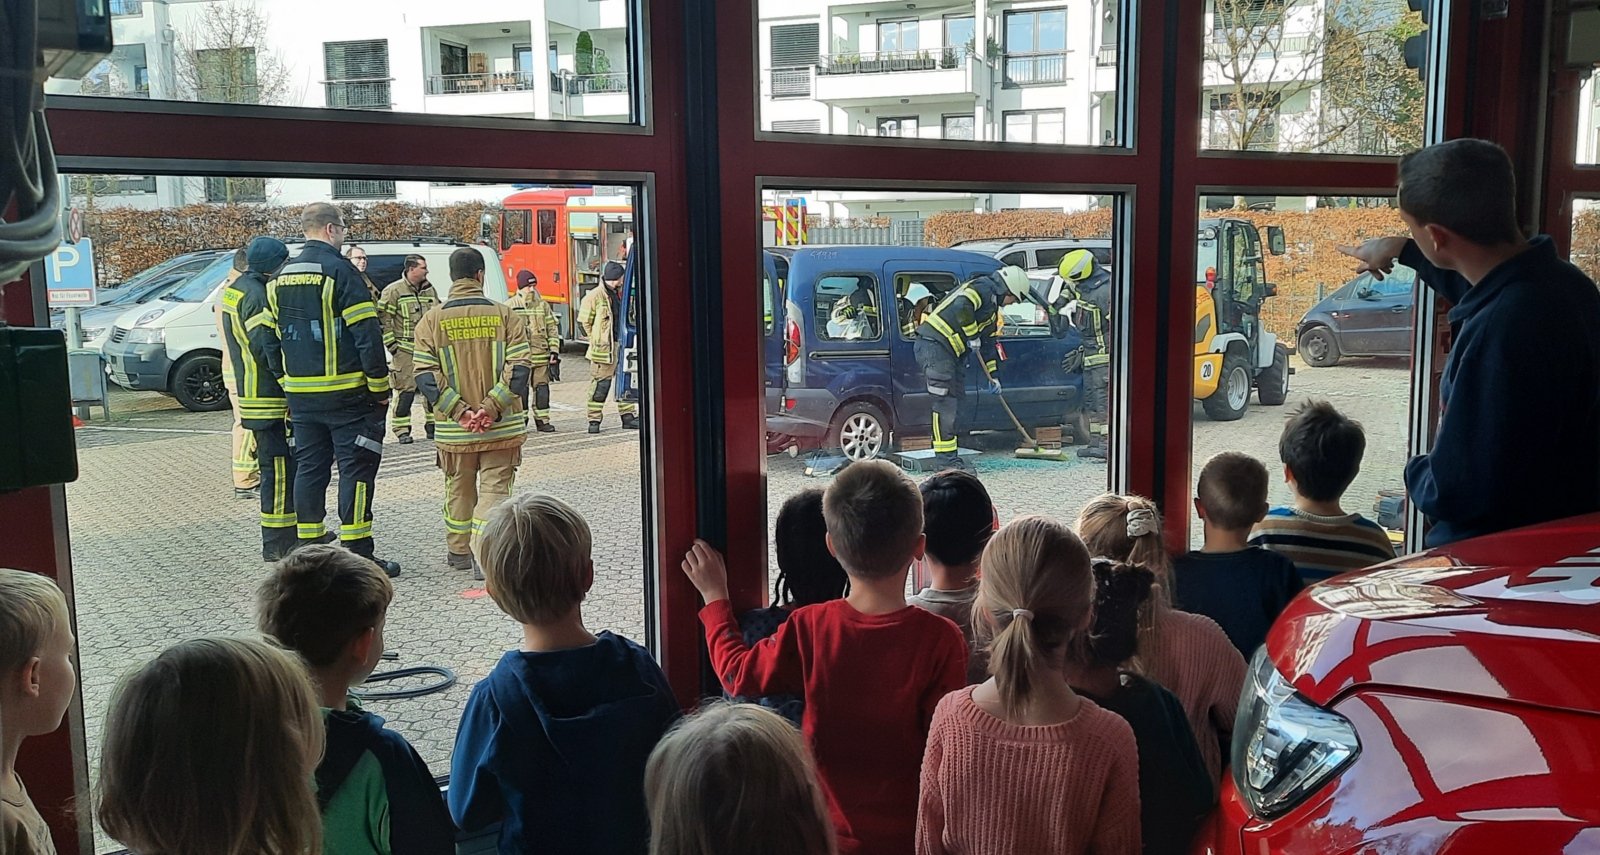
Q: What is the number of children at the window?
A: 13